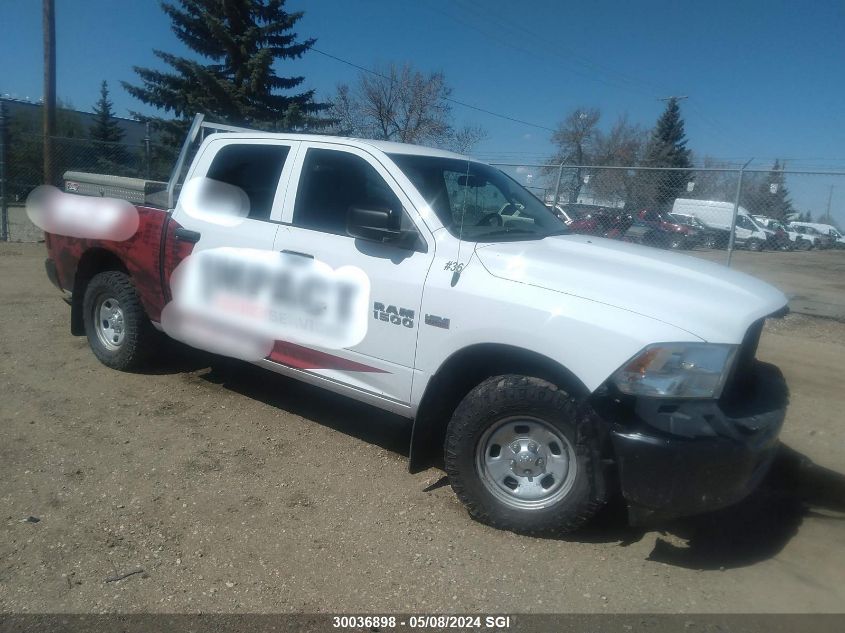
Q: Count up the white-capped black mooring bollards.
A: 0